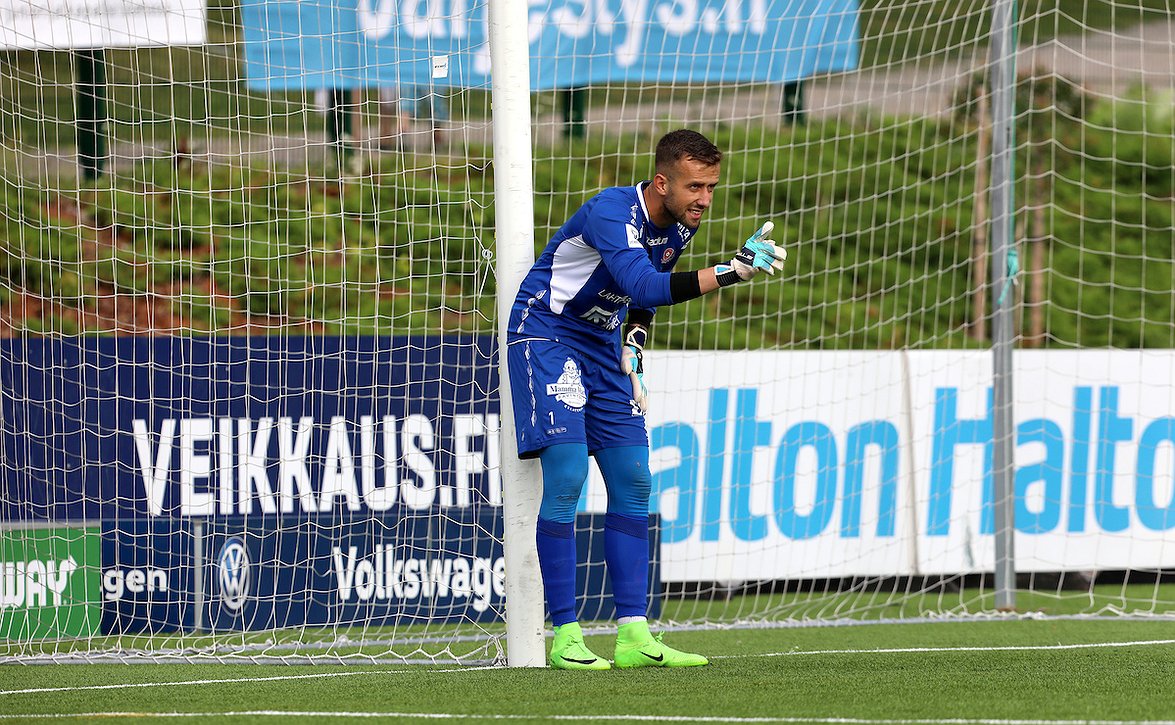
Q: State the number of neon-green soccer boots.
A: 2